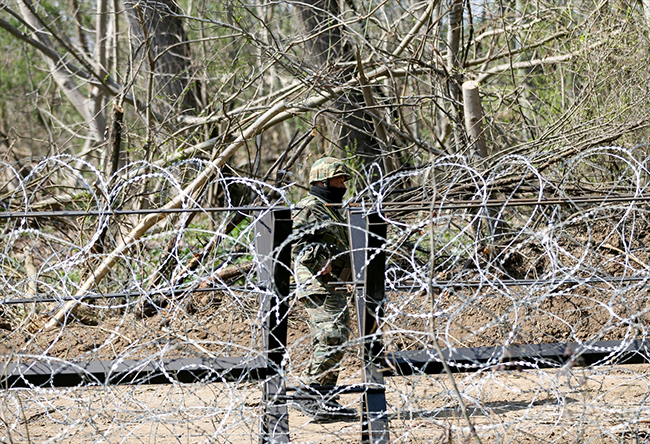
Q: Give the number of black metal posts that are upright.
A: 2